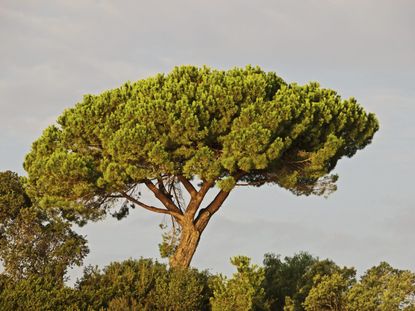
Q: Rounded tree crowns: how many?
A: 1